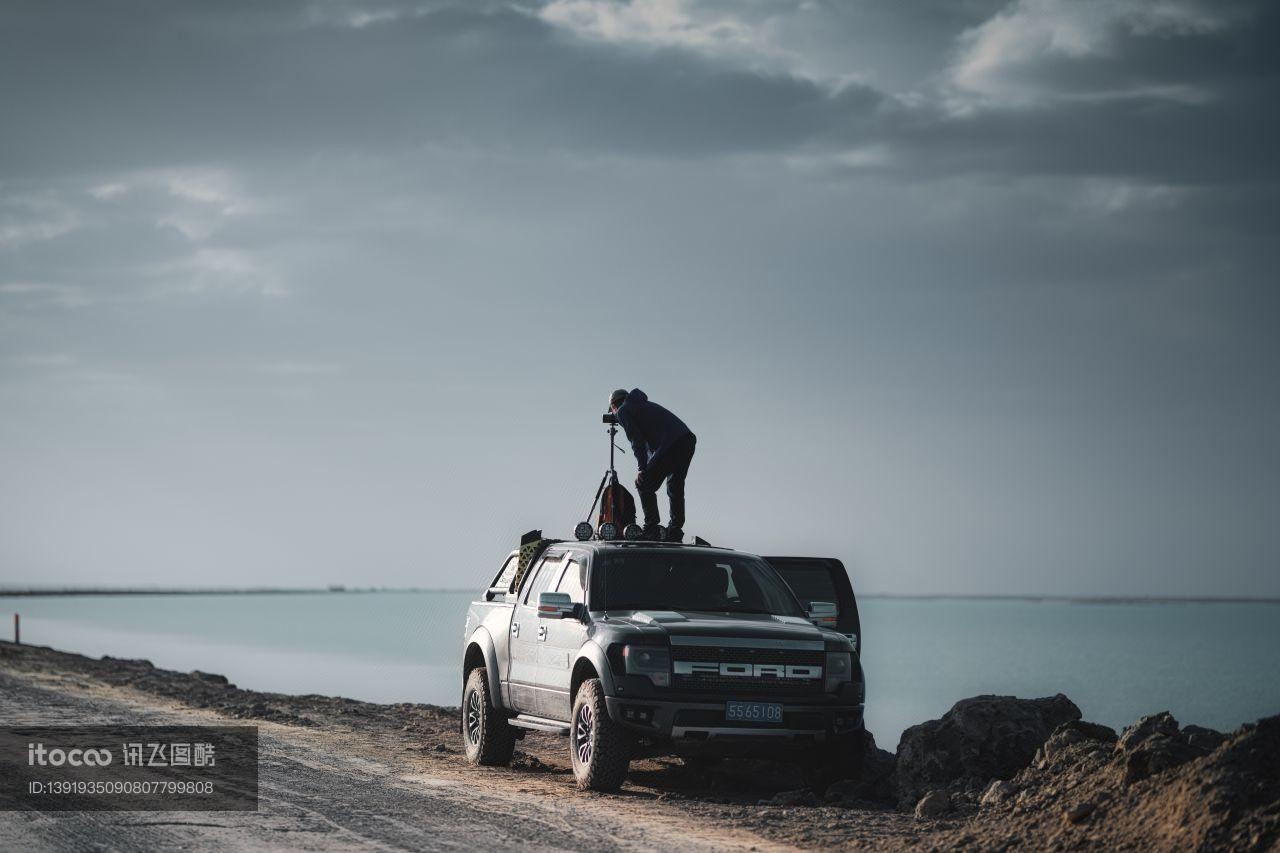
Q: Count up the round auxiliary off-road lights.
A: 4